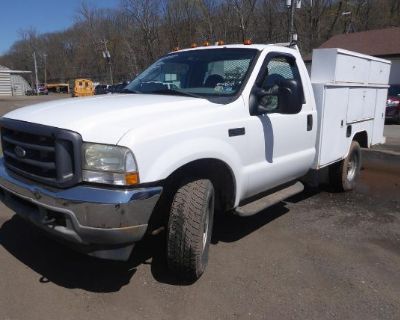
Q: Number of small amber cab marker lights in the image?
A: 5